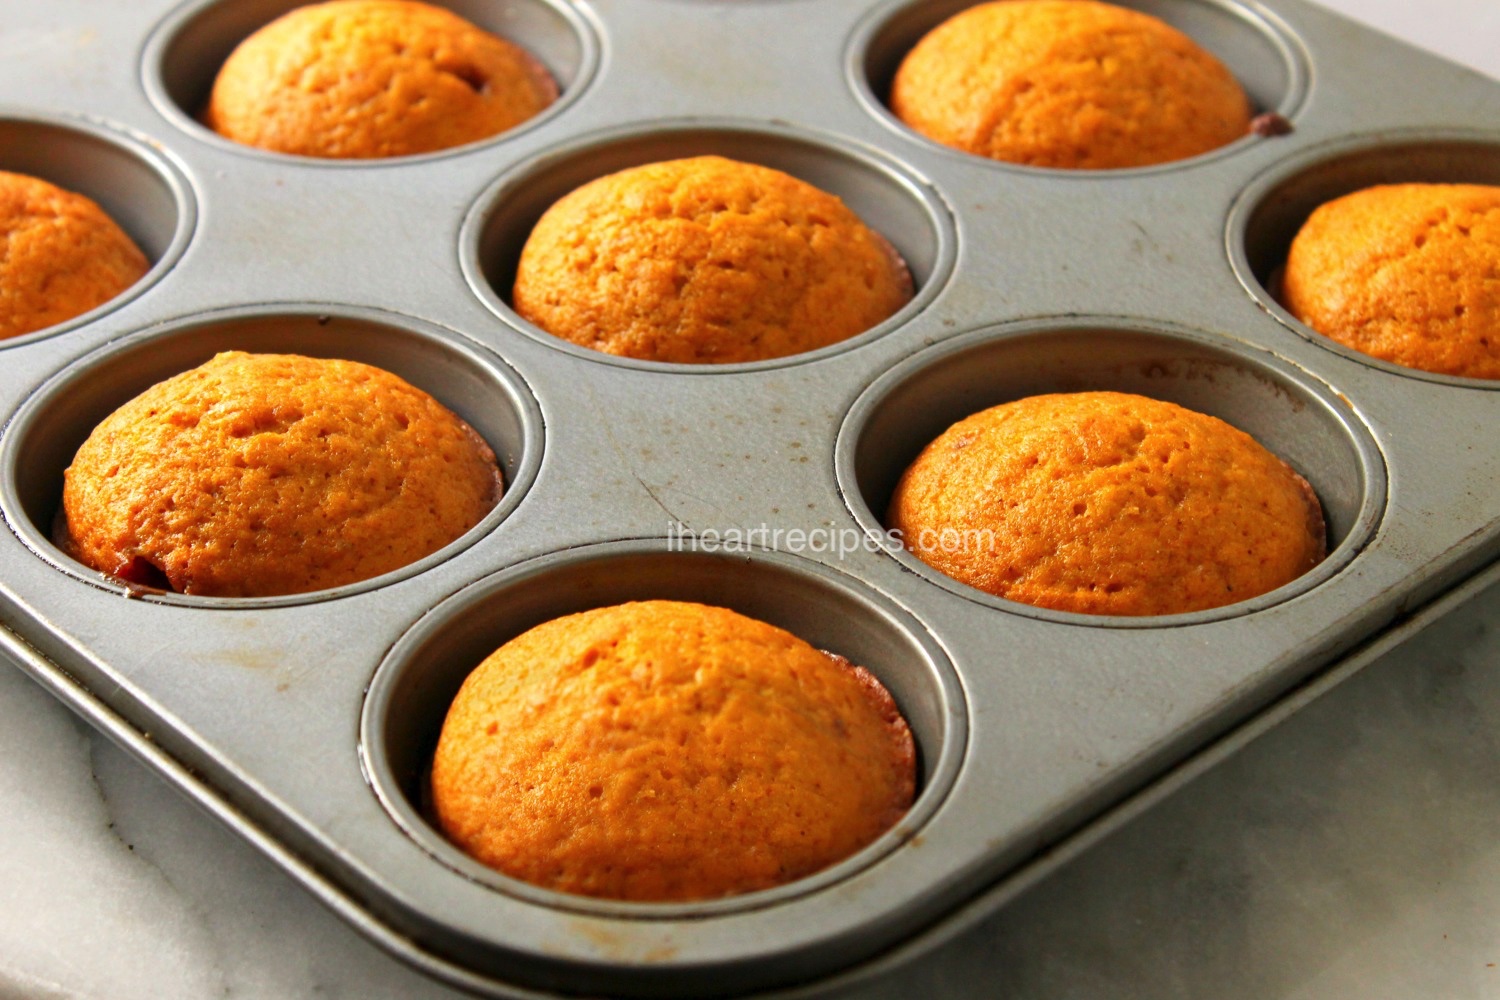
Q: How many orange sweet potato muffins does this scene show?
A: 8